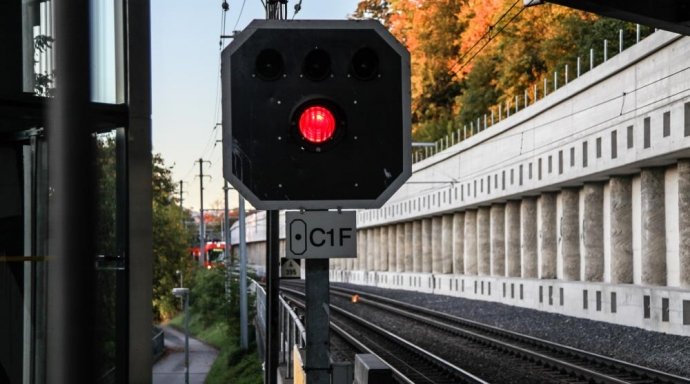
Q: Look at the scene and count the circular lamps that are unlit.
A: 3